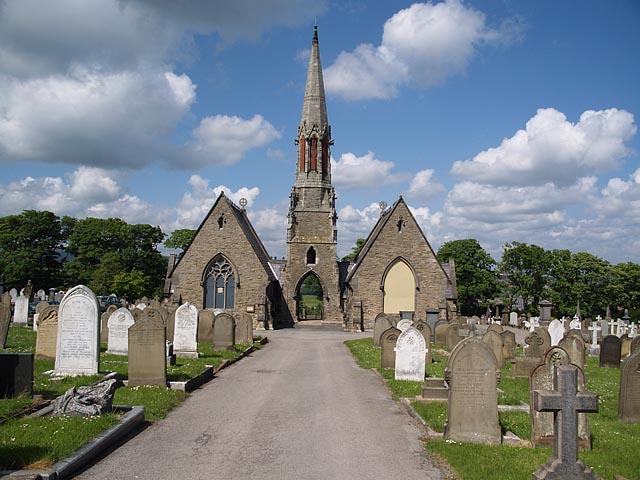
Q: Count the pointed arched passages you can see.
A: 1